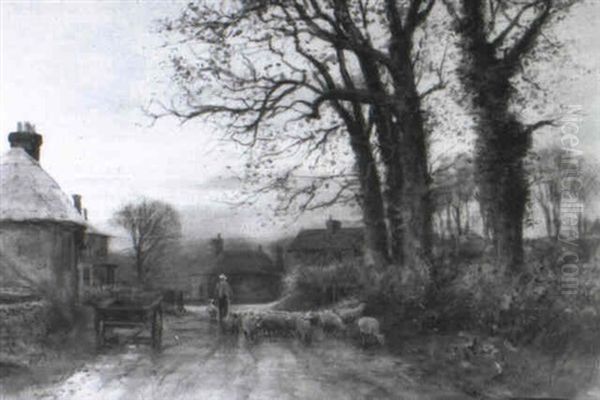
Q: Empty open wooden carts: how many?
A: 1